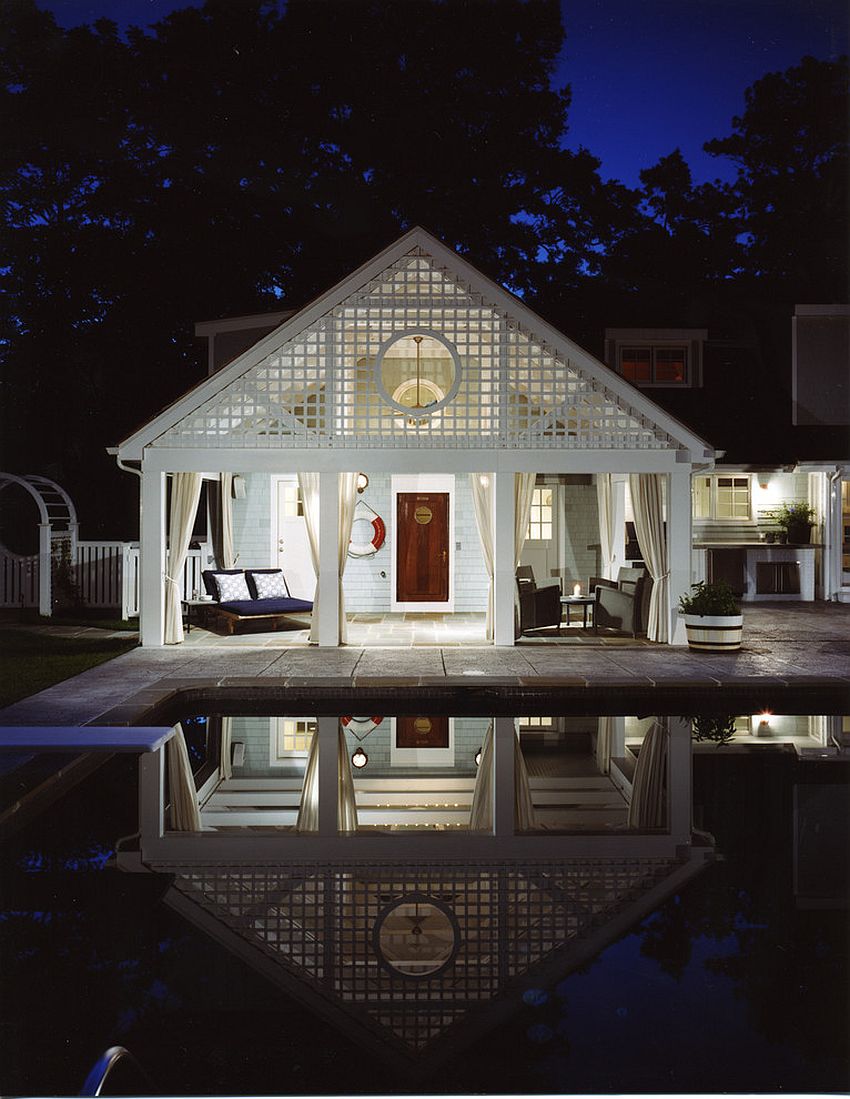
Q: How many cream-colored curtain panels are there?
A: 8